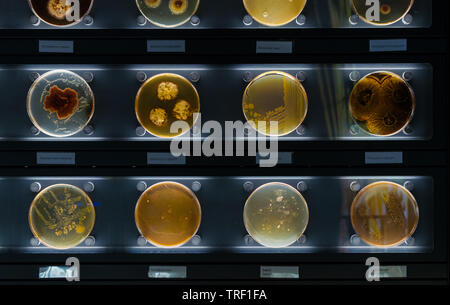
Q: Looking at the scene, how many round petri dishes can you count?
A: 12